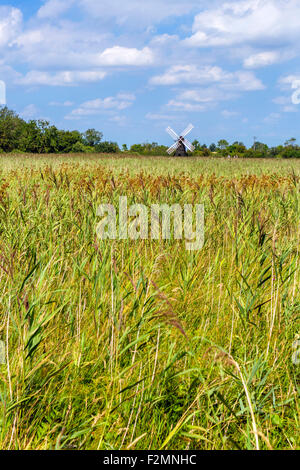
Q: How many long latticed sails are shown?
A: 4